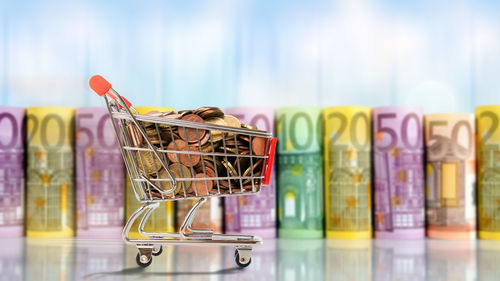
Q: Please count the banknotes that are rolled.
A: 11